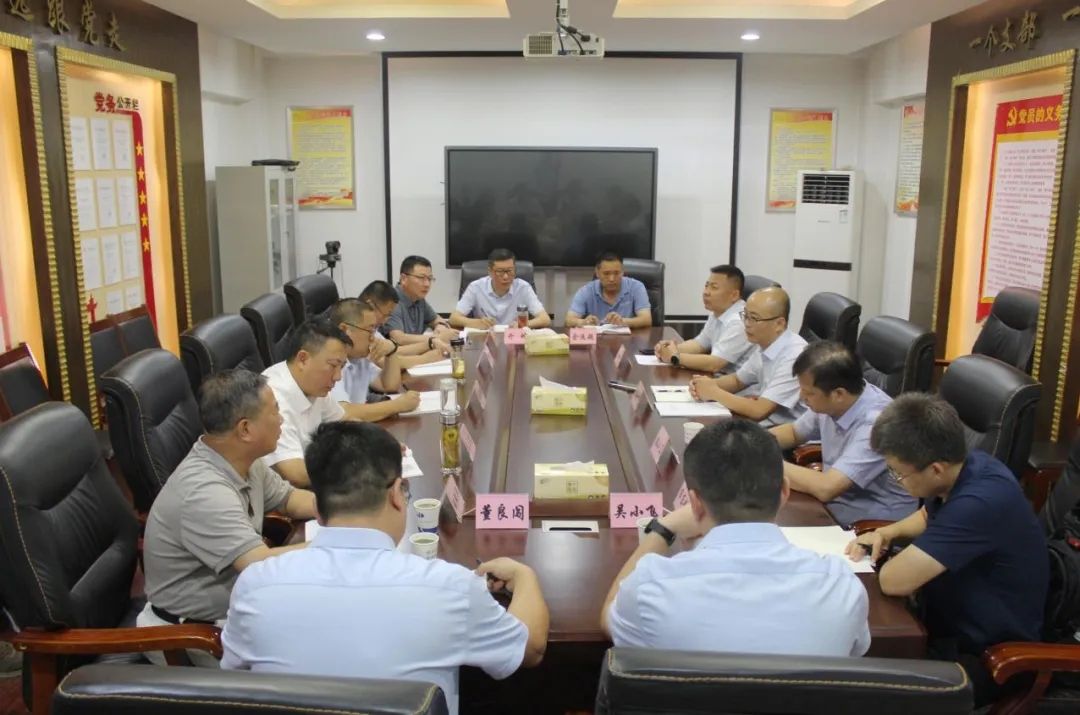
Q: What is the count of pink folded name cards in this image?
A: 13